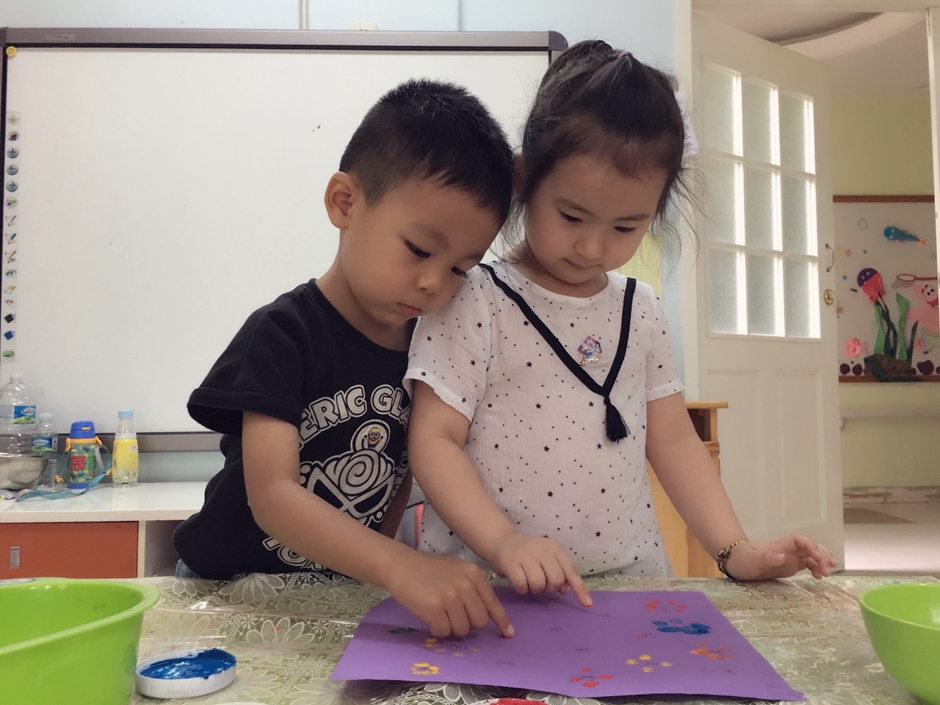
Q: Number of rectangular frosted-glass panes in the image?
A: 9